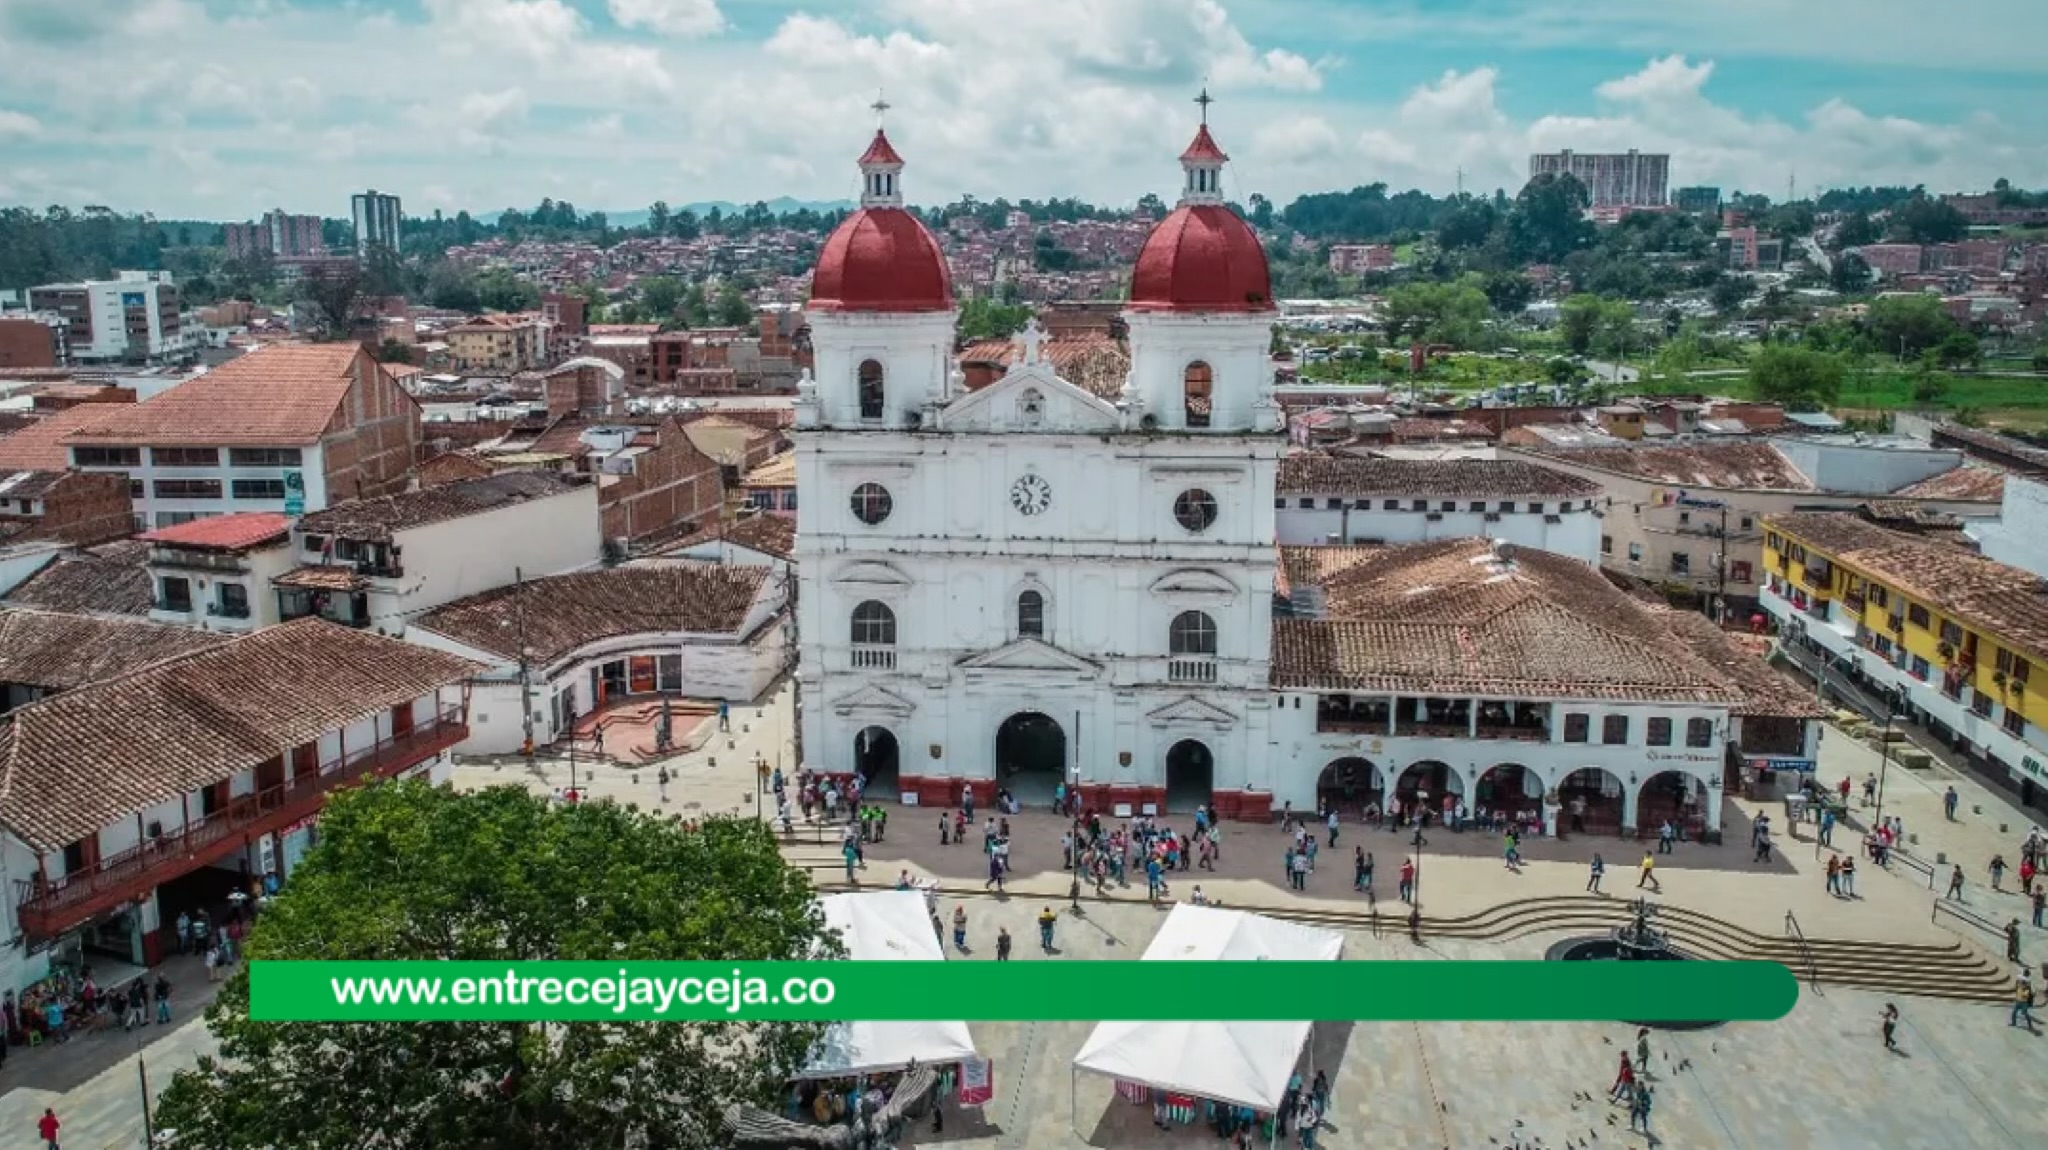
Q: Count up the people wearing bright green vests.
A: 2